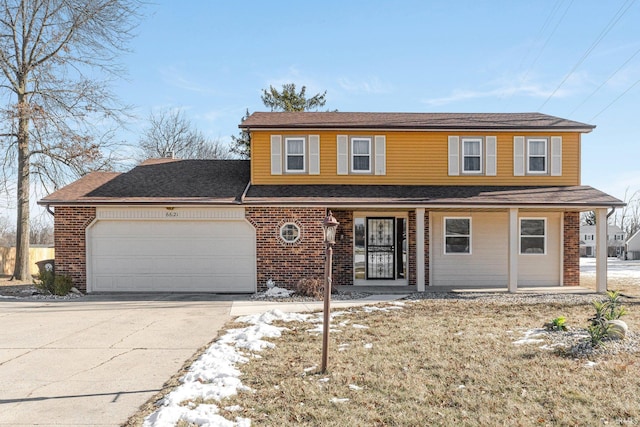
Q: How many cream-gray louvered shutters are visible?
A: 8